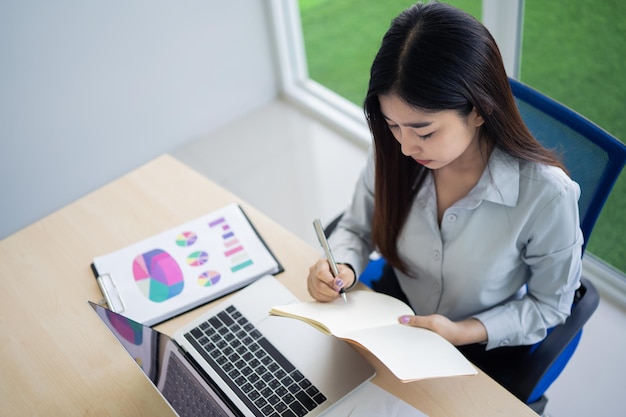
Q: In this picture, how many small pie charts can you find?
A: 3